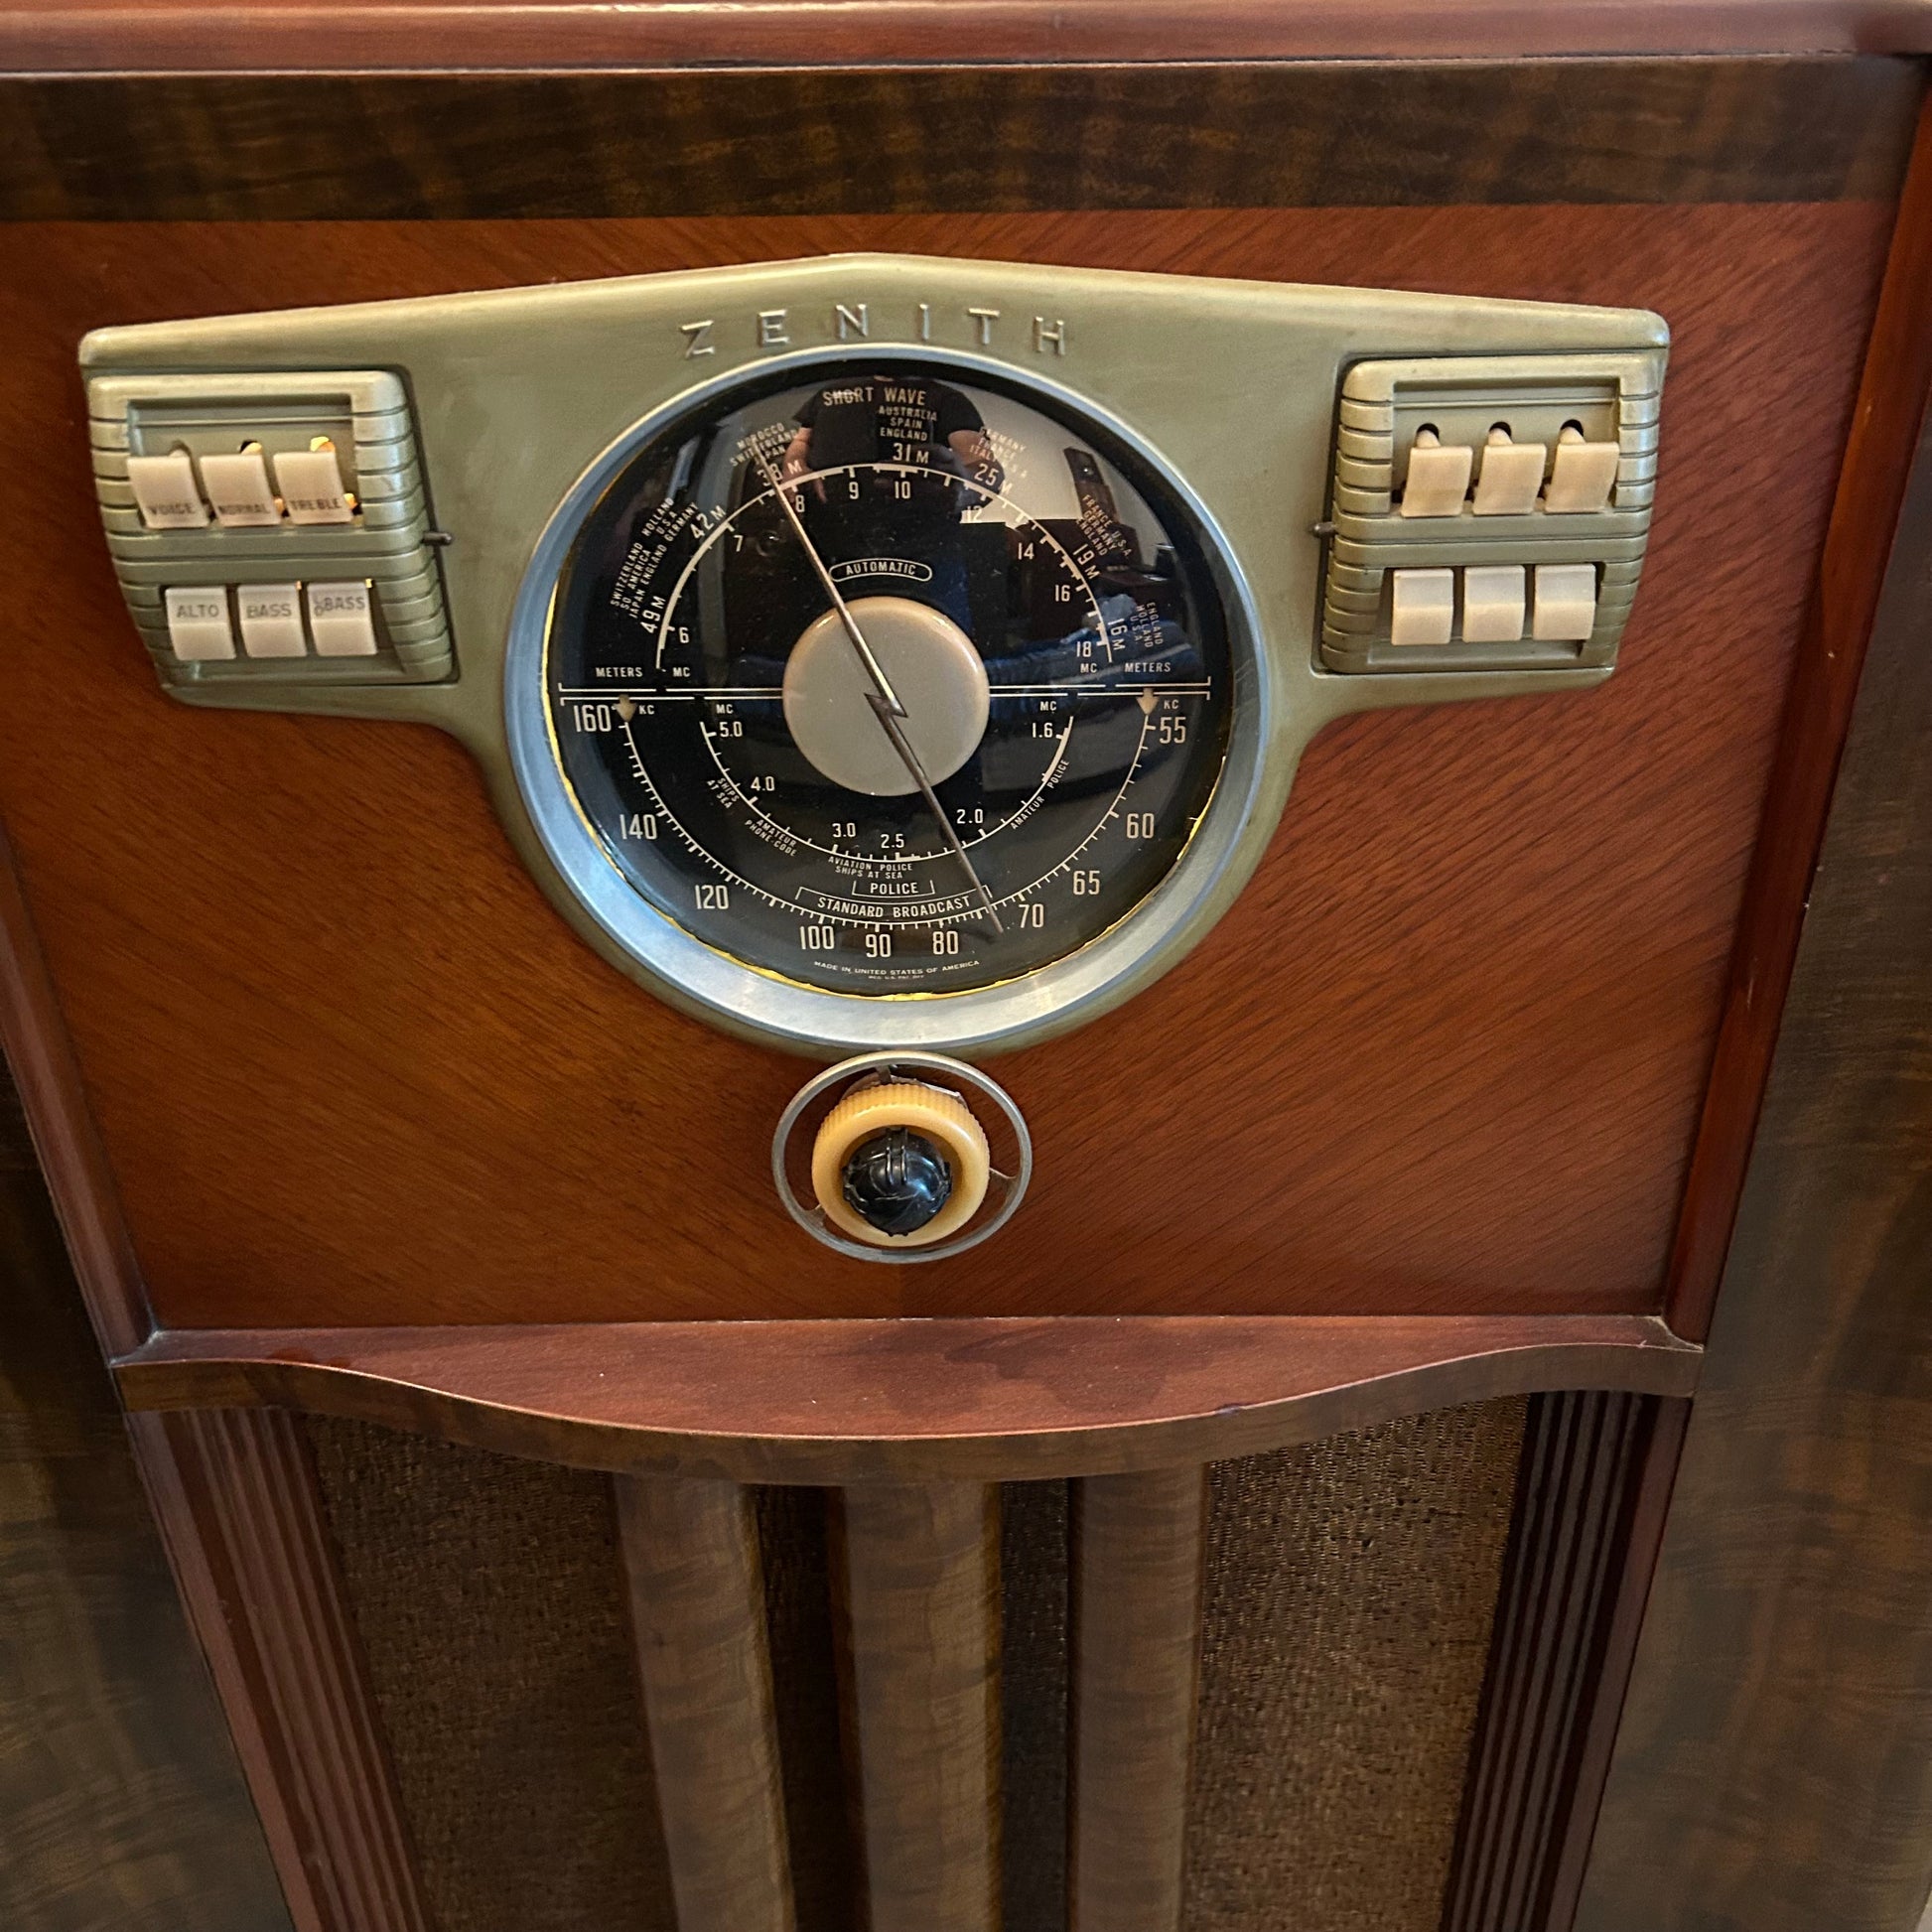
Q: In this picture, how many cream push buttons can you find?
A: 12